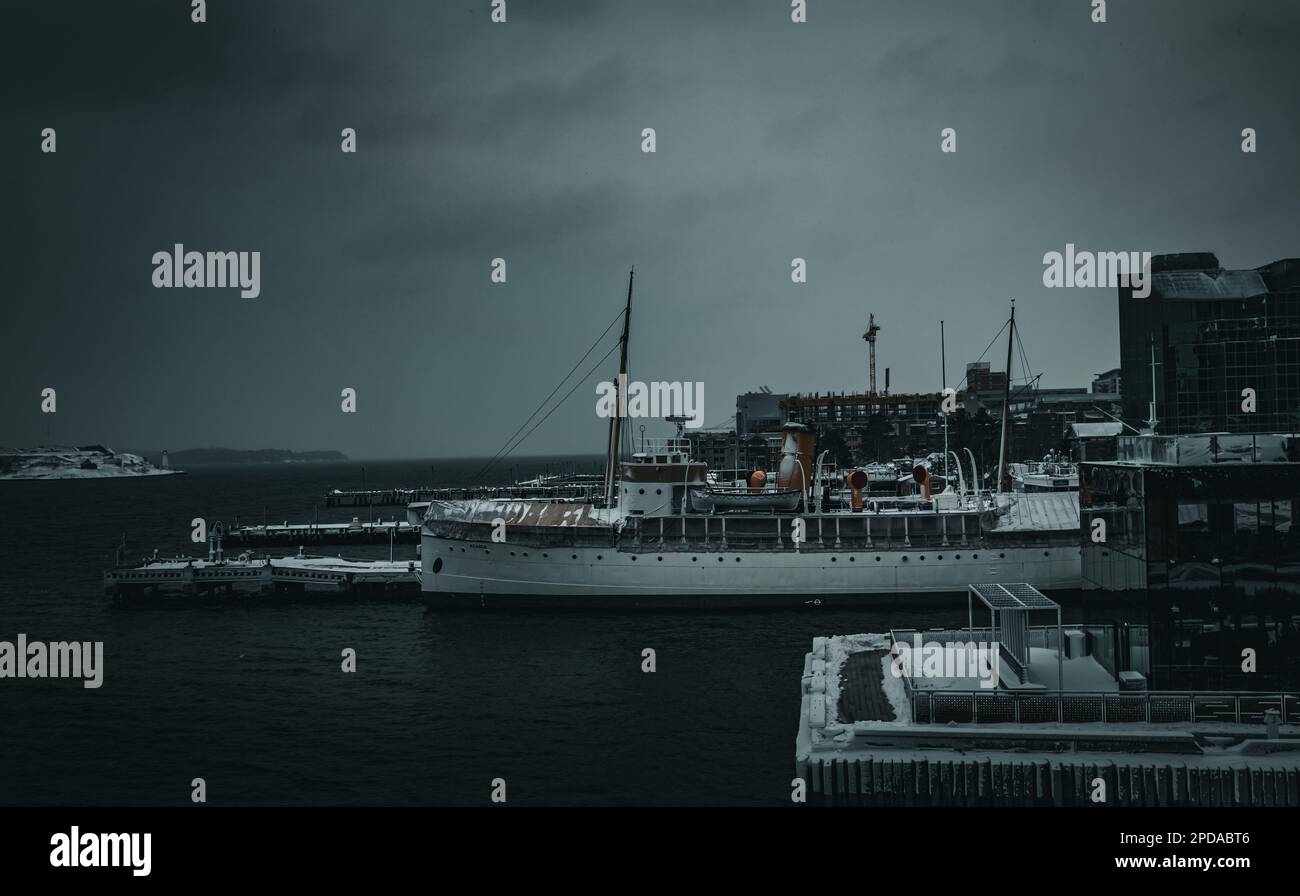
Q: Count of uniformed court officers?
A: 0